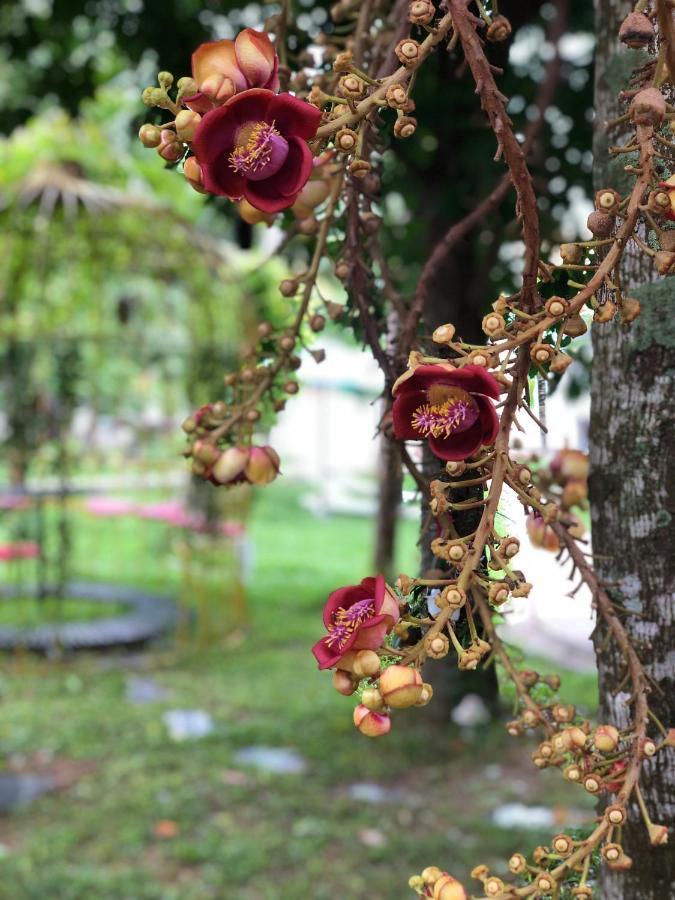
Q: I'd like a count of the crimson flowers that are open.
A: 3